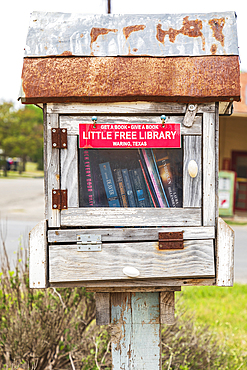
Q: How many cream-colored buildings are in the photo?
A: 1